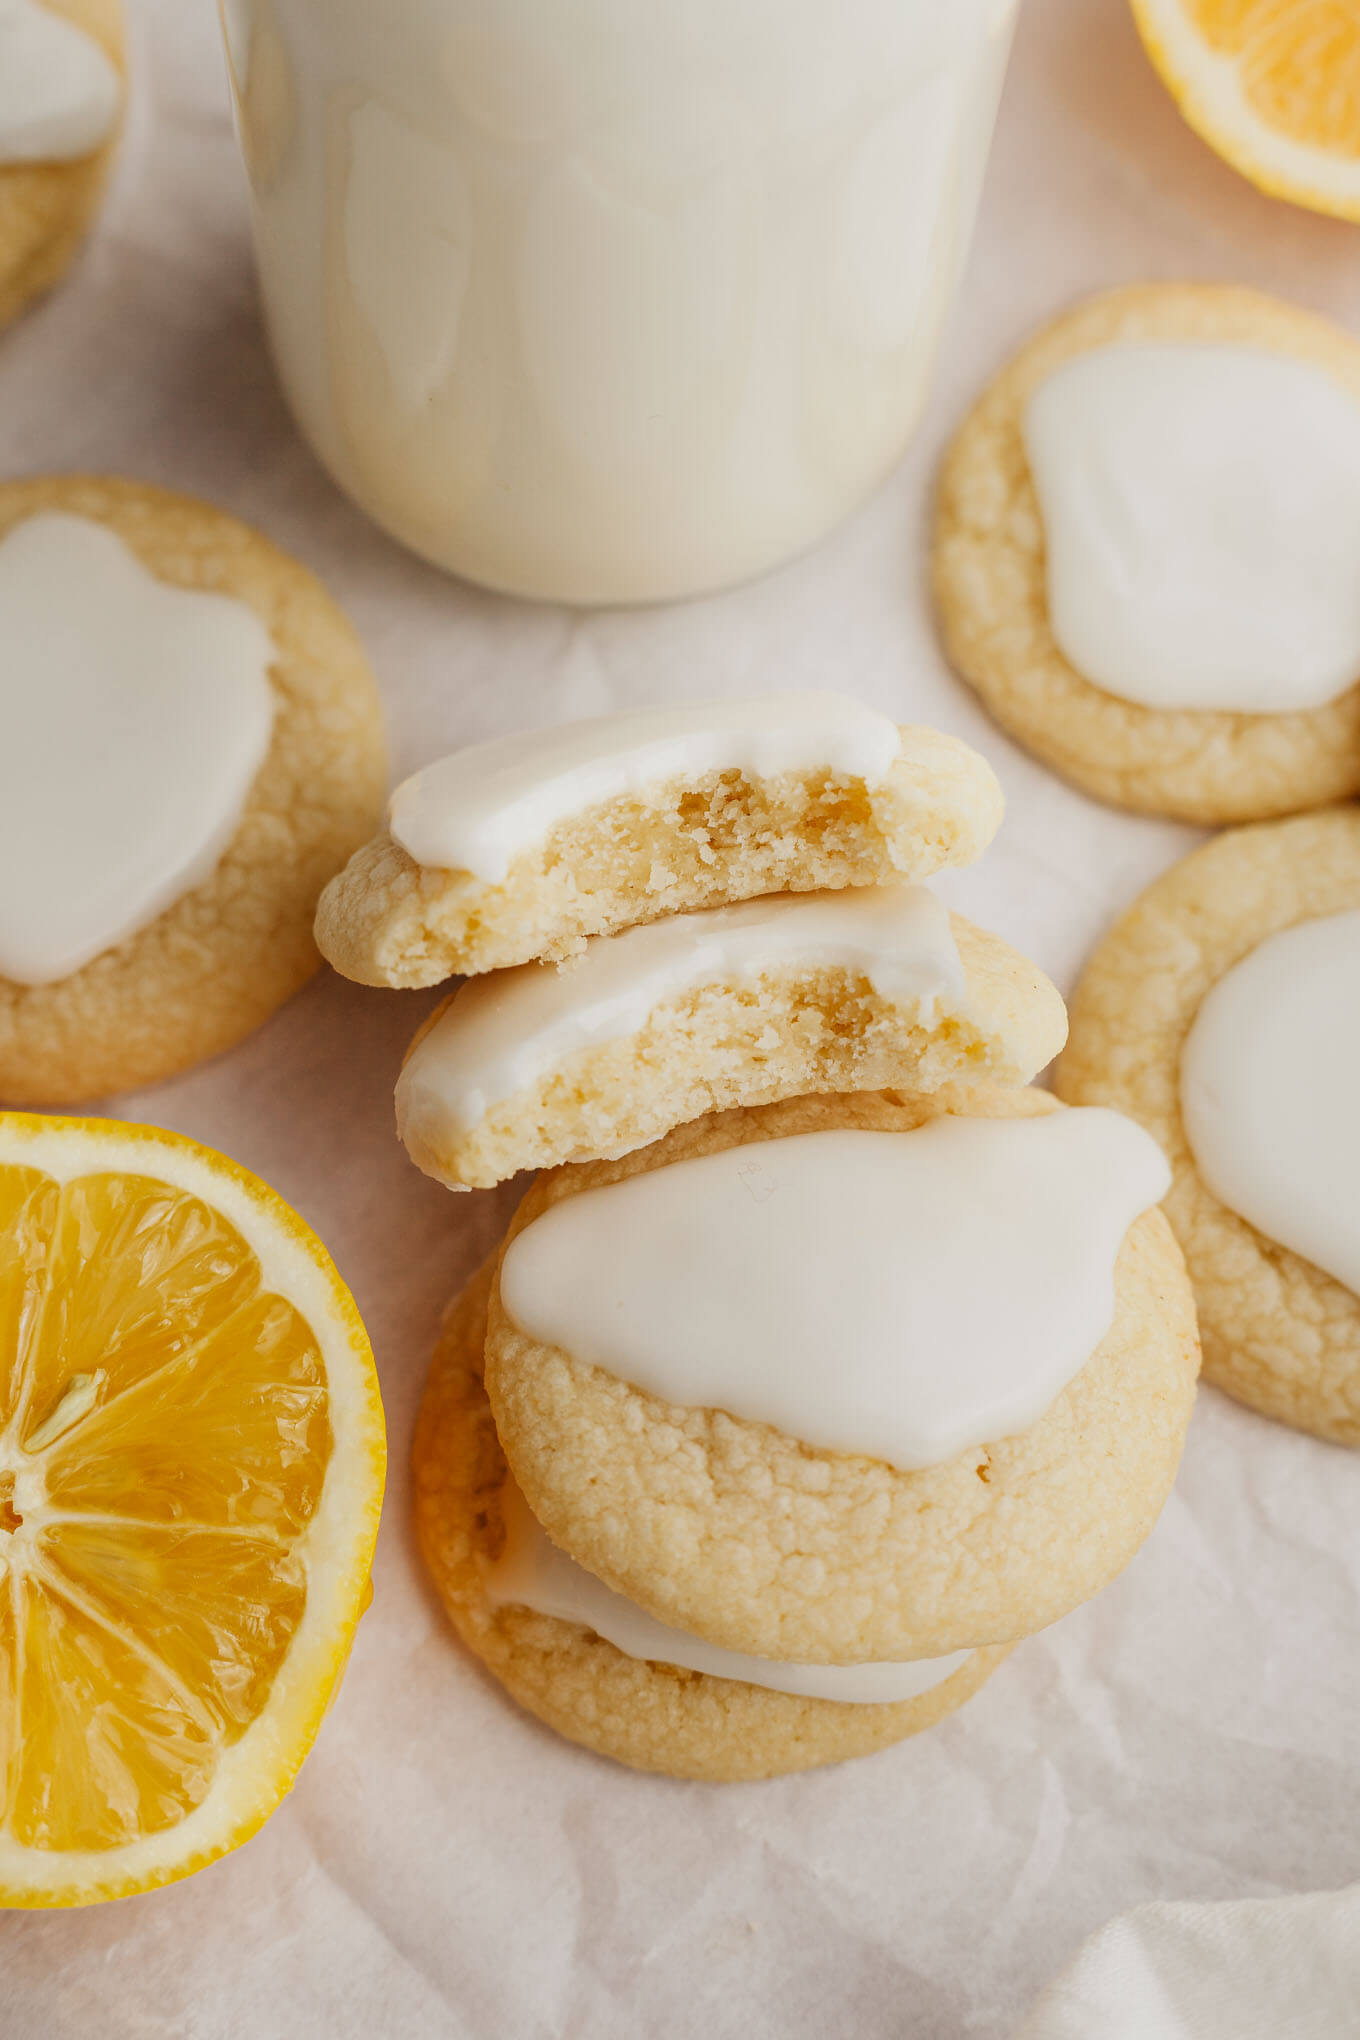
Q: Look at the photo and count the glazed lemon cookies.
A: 8